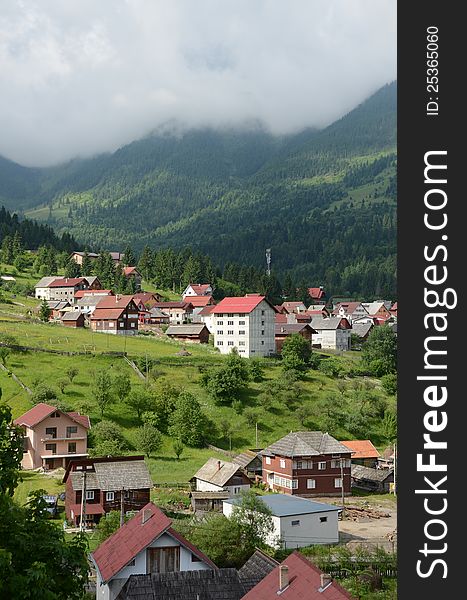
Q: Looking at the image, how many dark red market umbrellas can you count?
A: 0